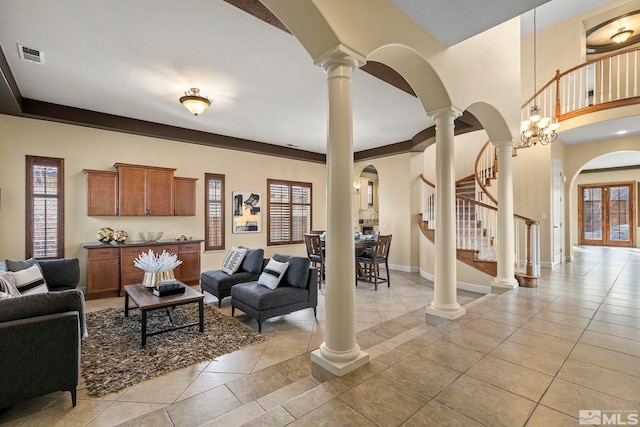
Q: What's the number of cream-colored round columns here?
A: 3